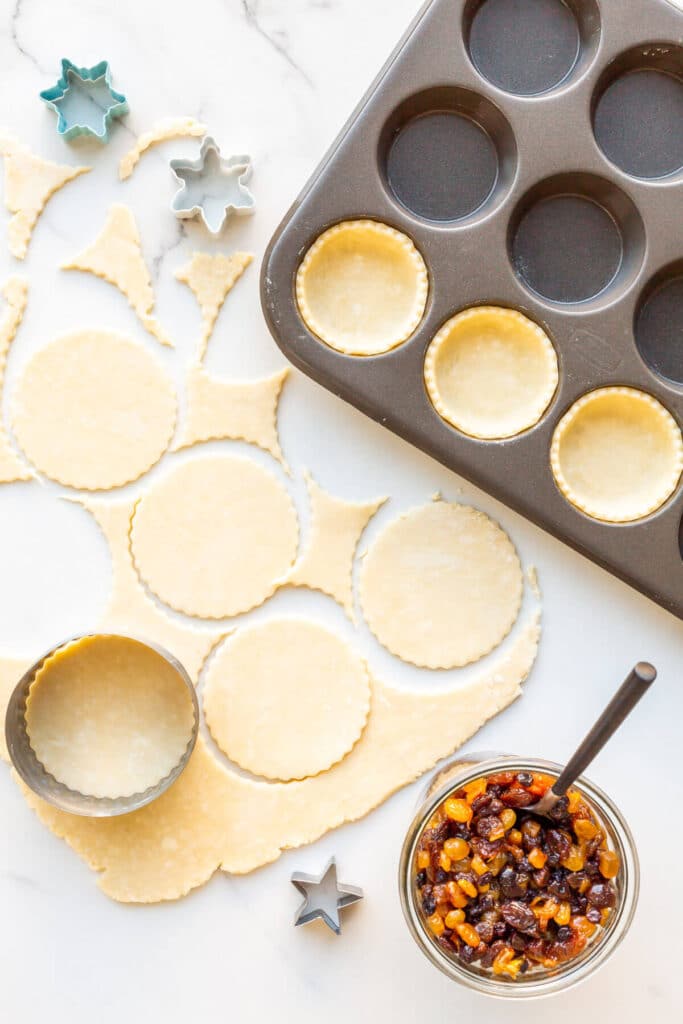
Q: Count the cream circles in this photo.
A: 8